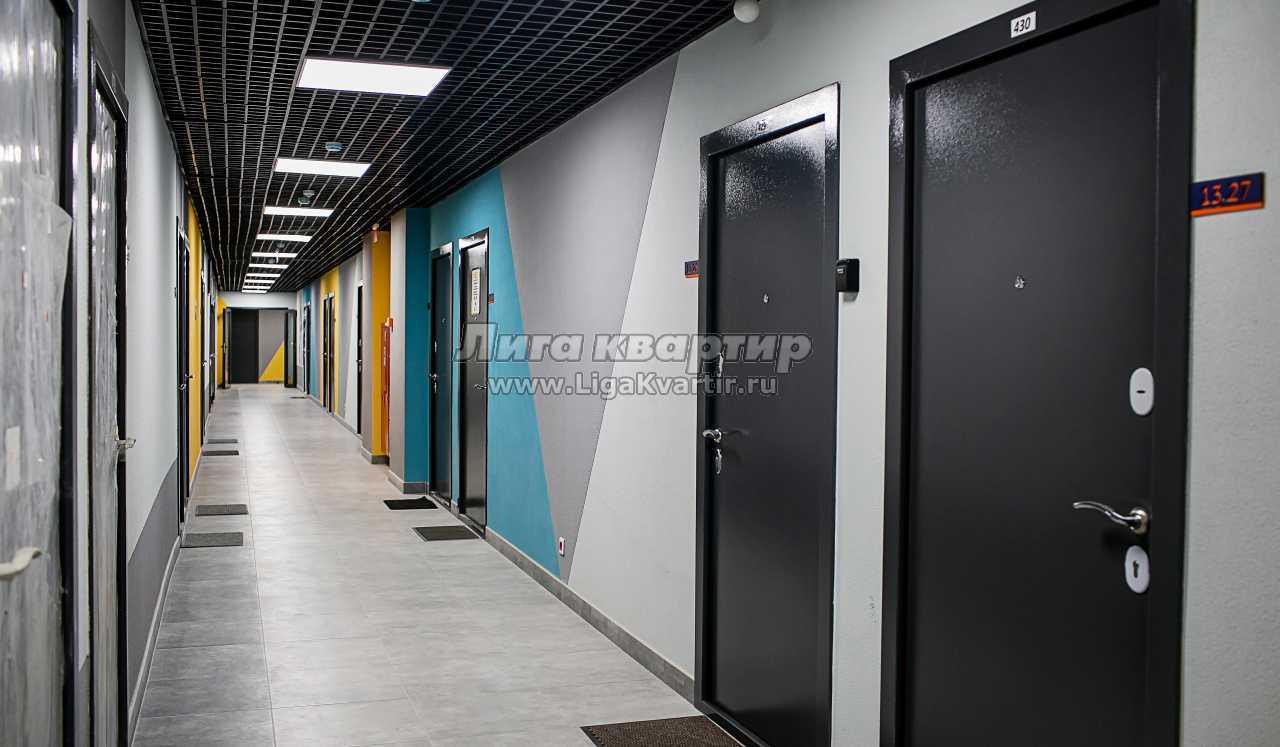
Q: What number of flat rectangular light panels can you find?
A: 10